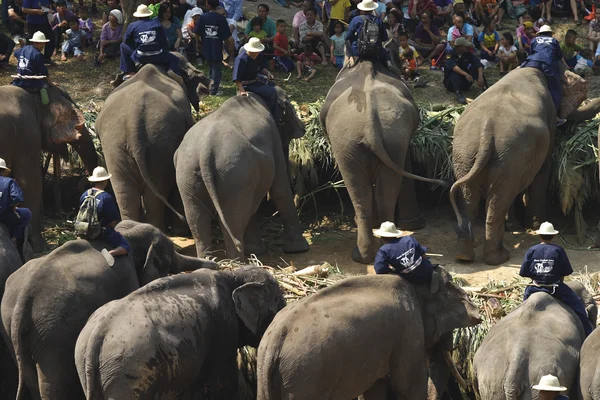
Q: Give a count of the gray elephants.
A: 11